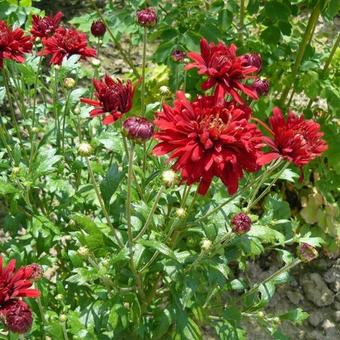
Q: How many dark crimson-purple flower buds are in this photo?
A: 10